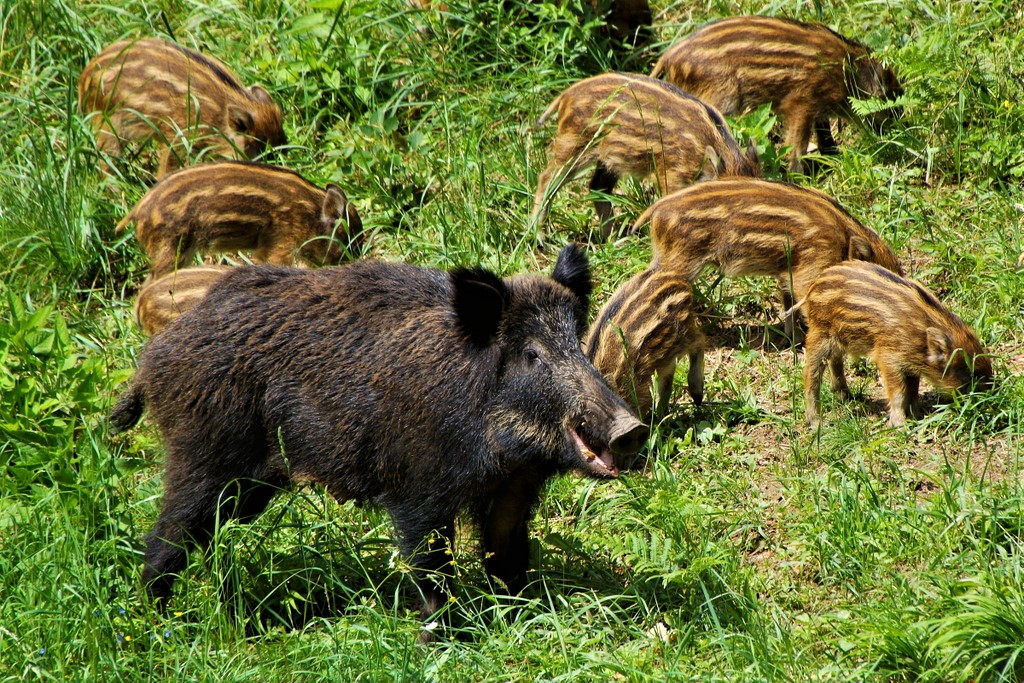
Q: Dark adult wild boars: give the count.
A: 1